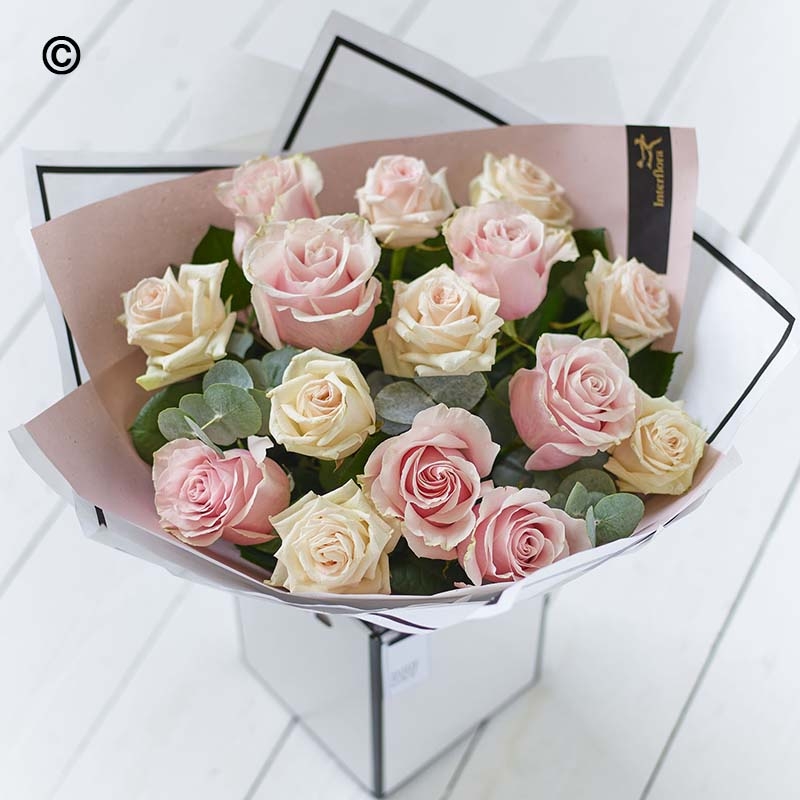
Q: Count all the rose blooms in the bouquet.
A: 15